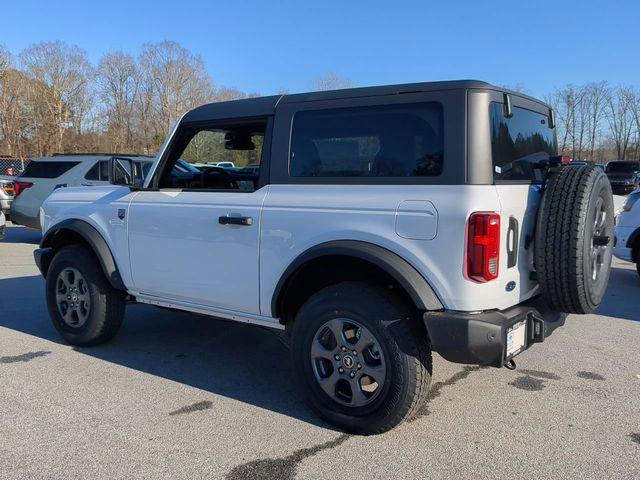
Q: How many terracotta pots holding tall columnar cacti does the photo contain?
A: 0